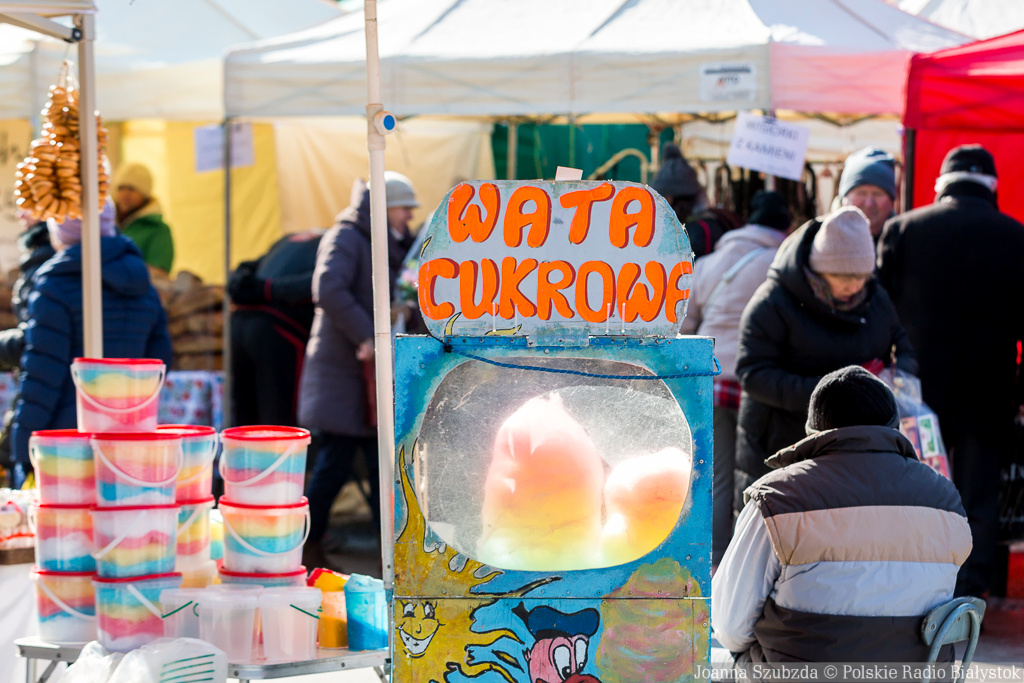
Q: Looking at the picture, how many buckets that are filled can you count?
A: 13